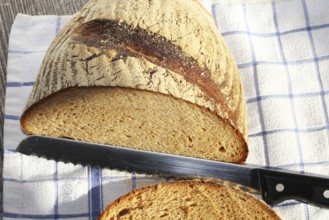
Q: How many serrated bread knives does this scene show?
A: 1